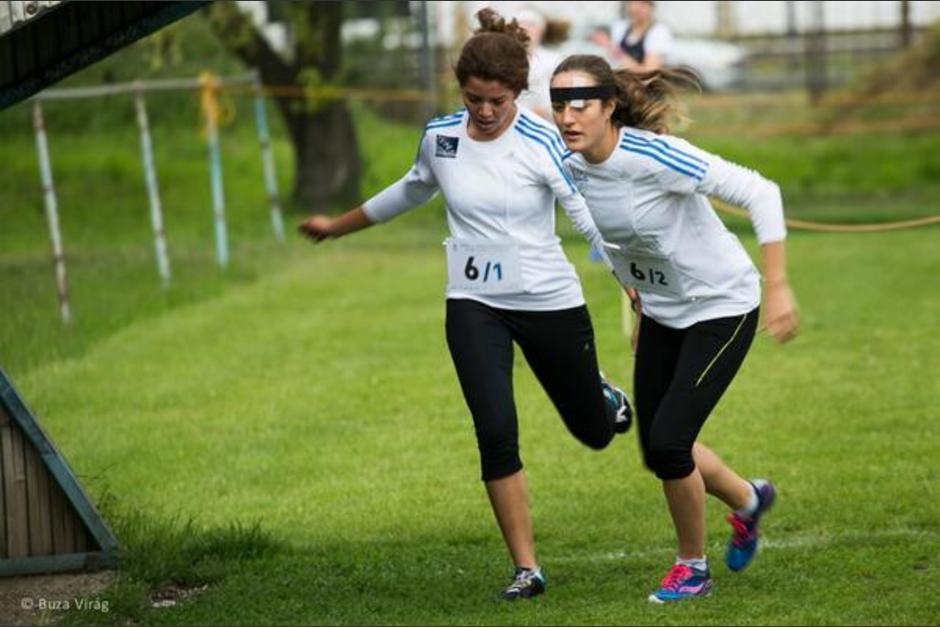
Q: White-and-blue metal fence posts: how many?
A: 4